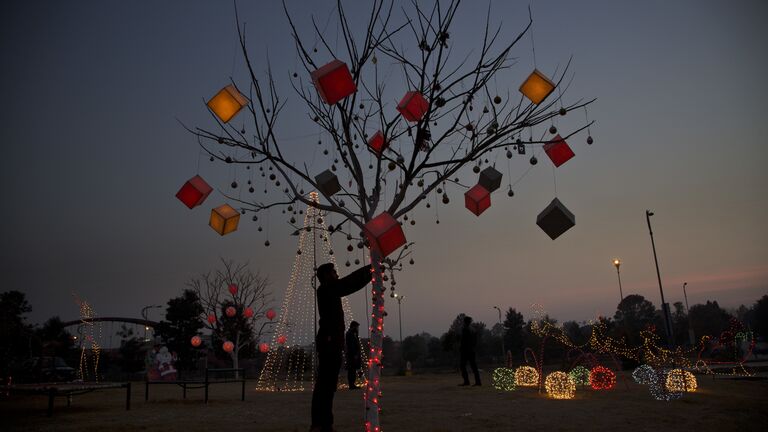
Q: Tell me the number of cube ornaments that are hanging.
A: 13